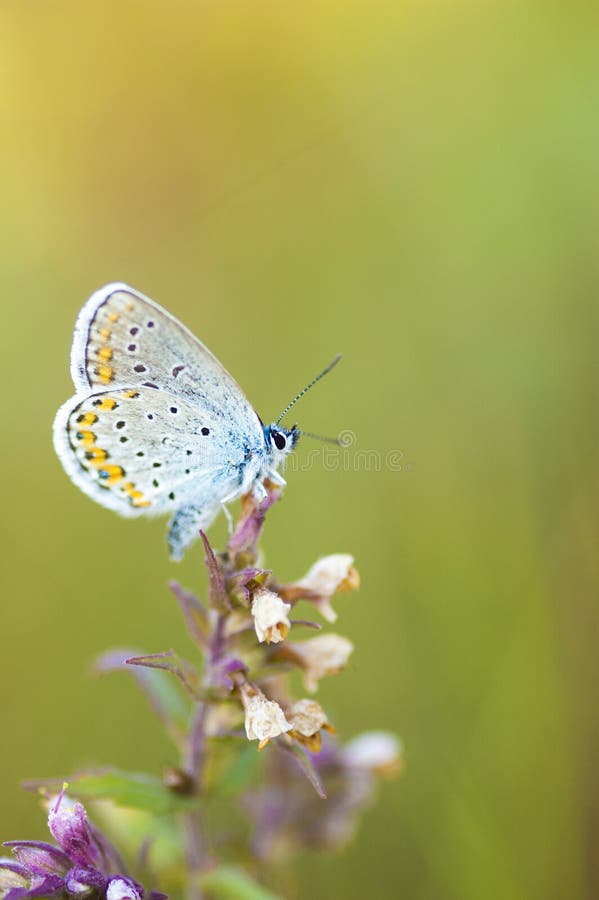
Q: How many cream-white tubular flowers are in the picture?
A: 5